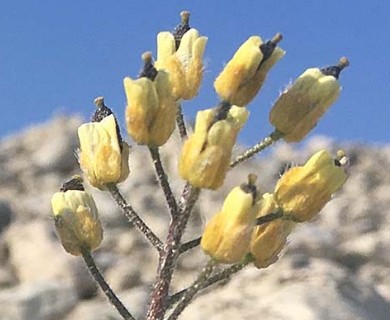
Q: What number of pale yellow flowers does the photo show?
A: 10